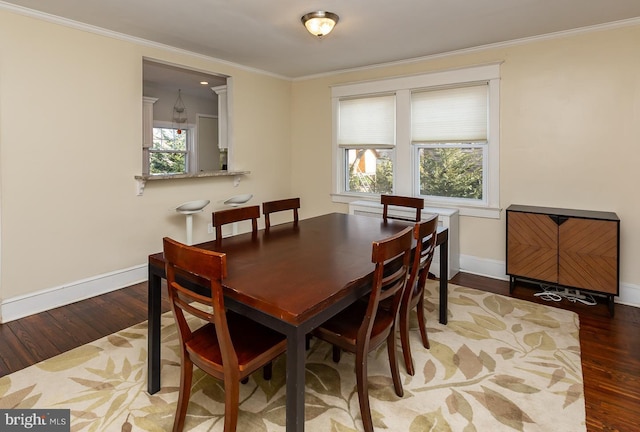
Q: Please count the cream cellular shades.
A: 2